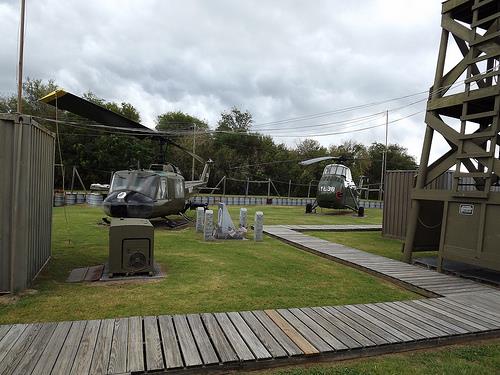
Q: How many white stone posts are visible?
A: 4